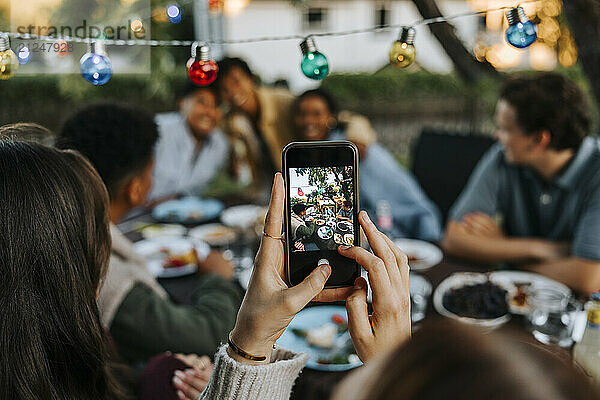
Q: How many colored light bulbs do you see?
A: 6